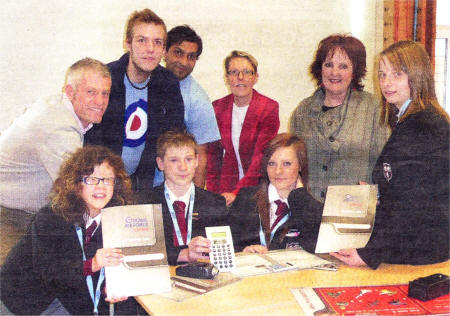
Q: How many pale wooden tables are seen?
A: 1